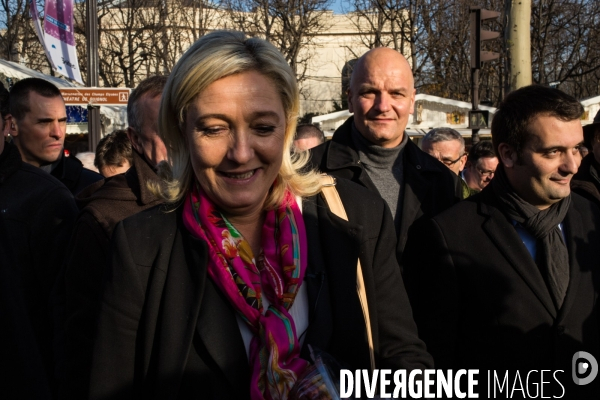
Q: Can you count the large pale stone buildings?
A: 1